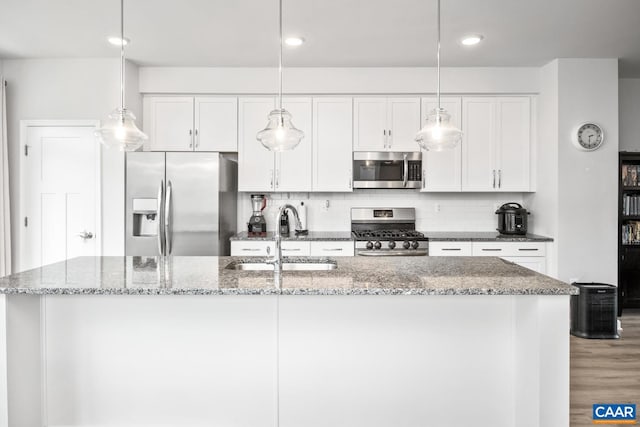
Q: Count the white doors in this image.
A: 1